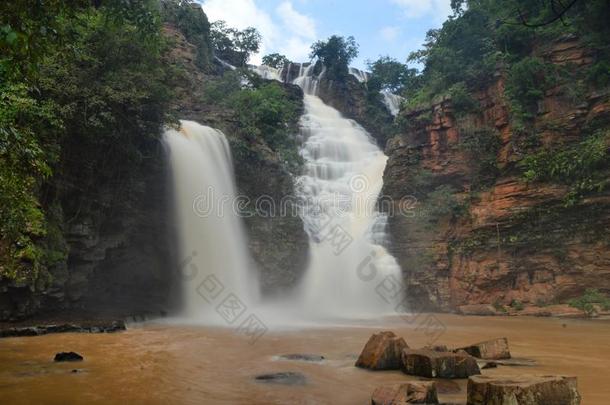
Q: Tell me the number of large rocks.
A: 5